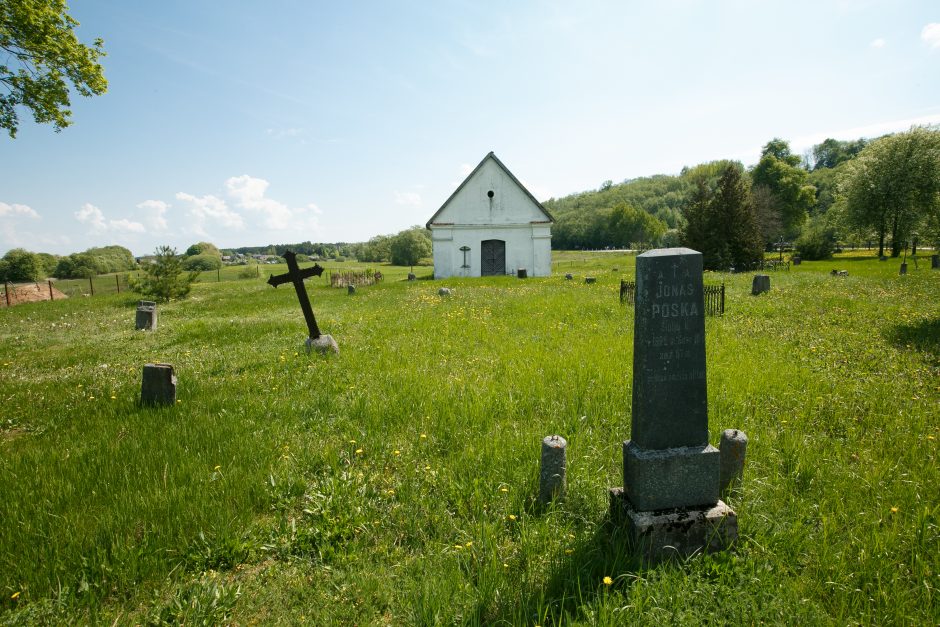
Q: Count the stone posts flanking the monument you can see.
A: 2